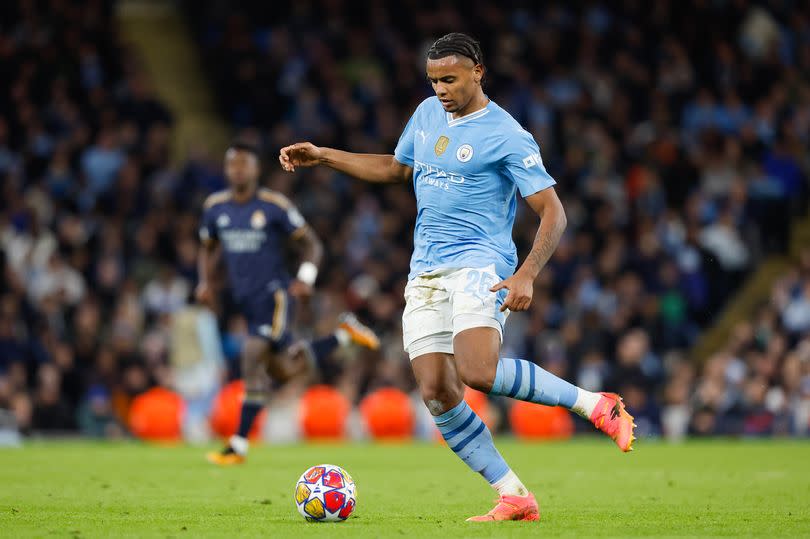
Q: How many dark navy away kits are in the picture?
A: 1